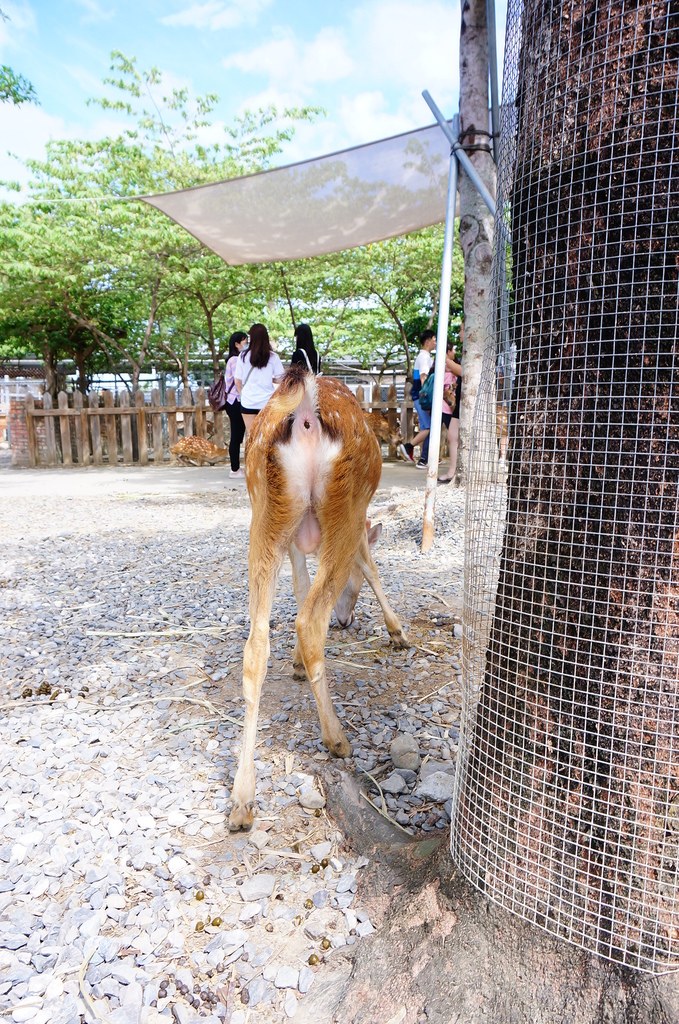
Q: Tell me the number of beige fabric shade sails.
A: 1